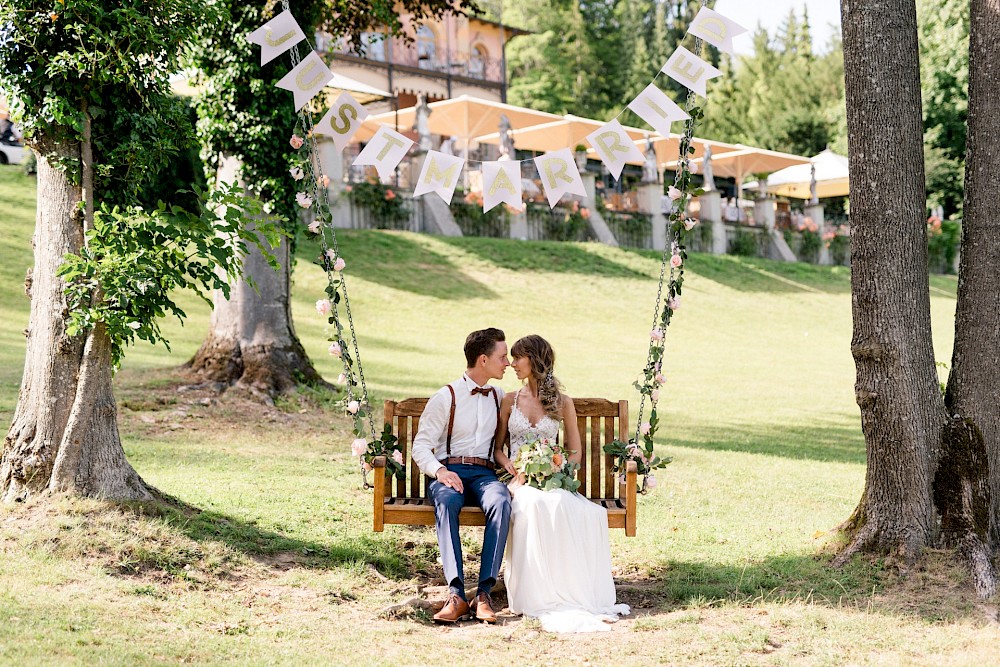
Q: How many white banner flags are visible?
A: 11